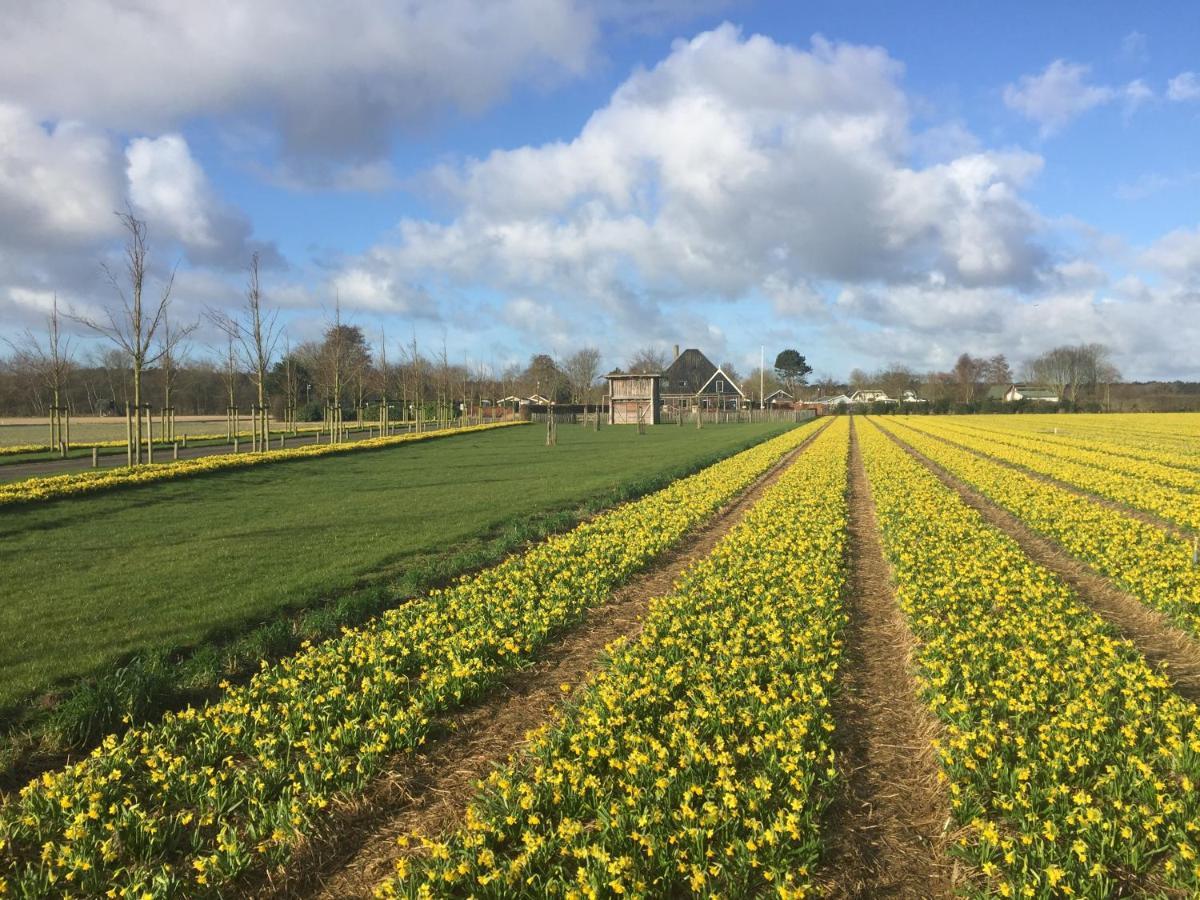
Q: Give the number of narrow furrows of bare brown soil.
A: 4